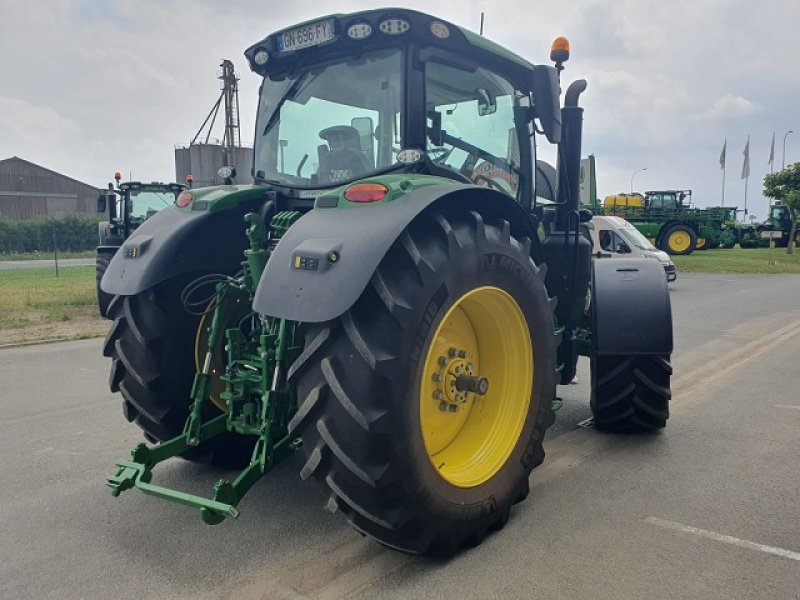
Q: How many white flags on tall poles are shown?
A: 3